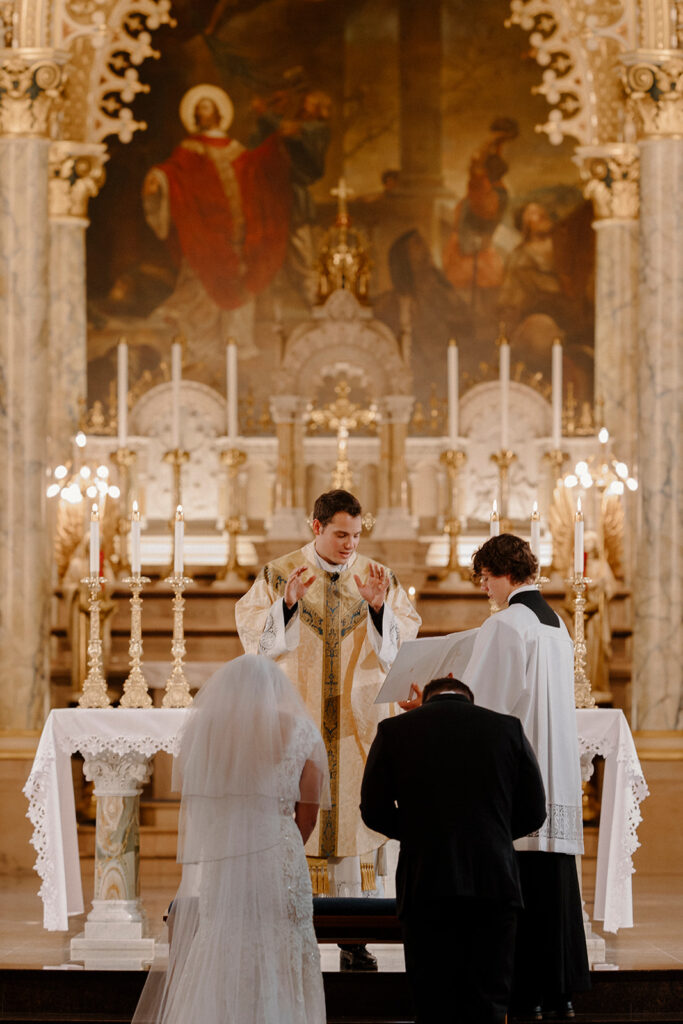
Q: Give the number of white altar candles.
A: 12